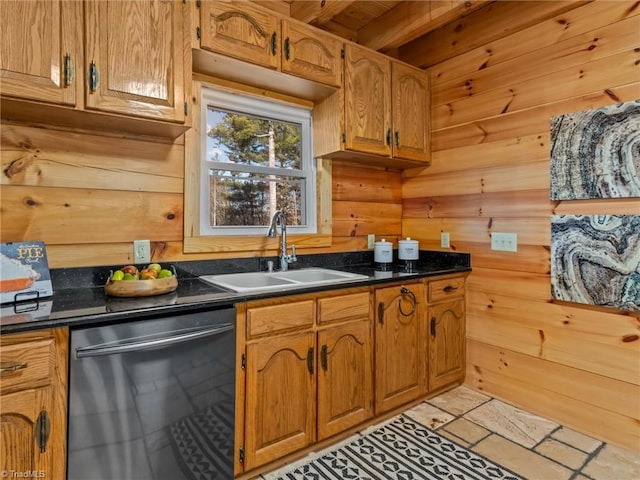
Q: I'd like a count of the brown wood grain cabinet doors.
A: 11